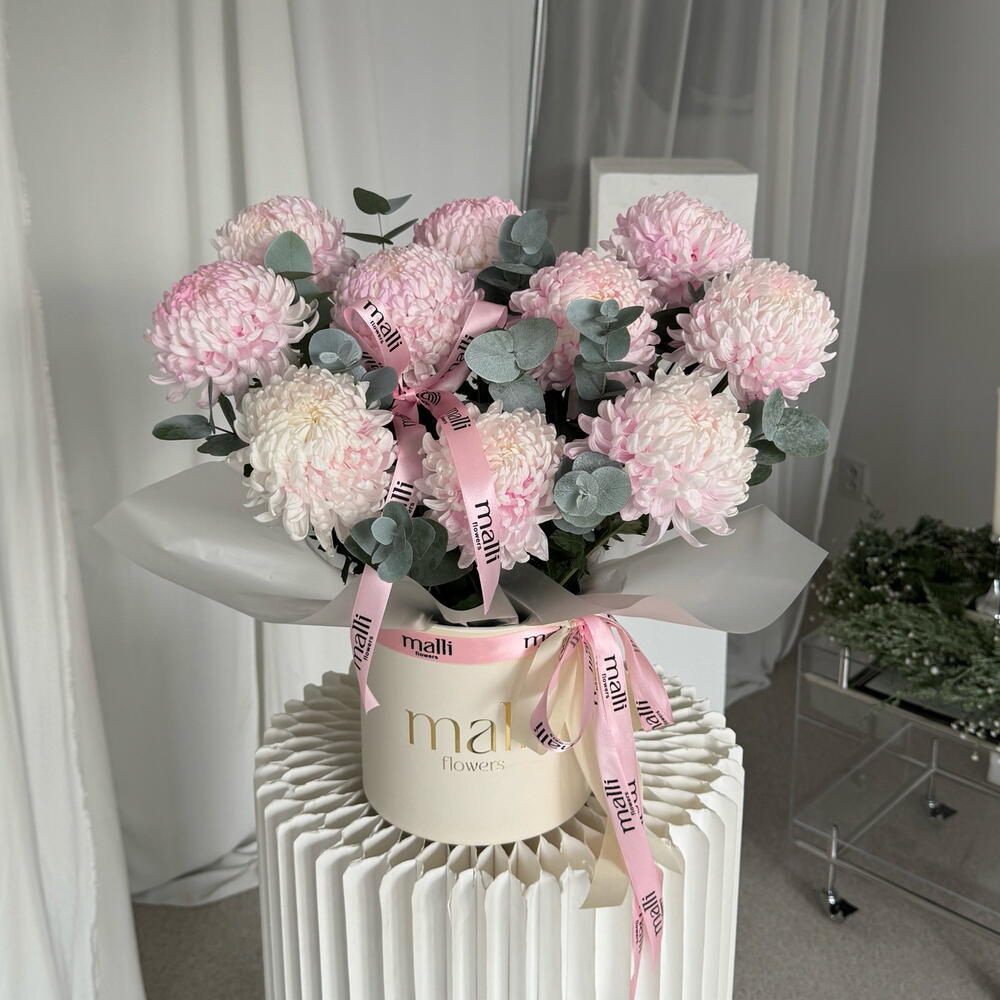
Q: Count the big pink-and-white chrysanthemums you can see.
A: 10